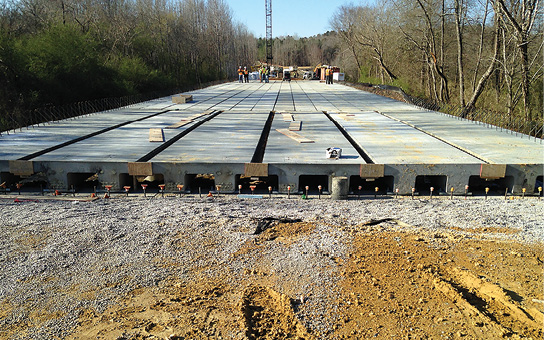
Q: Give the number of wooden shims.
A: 5